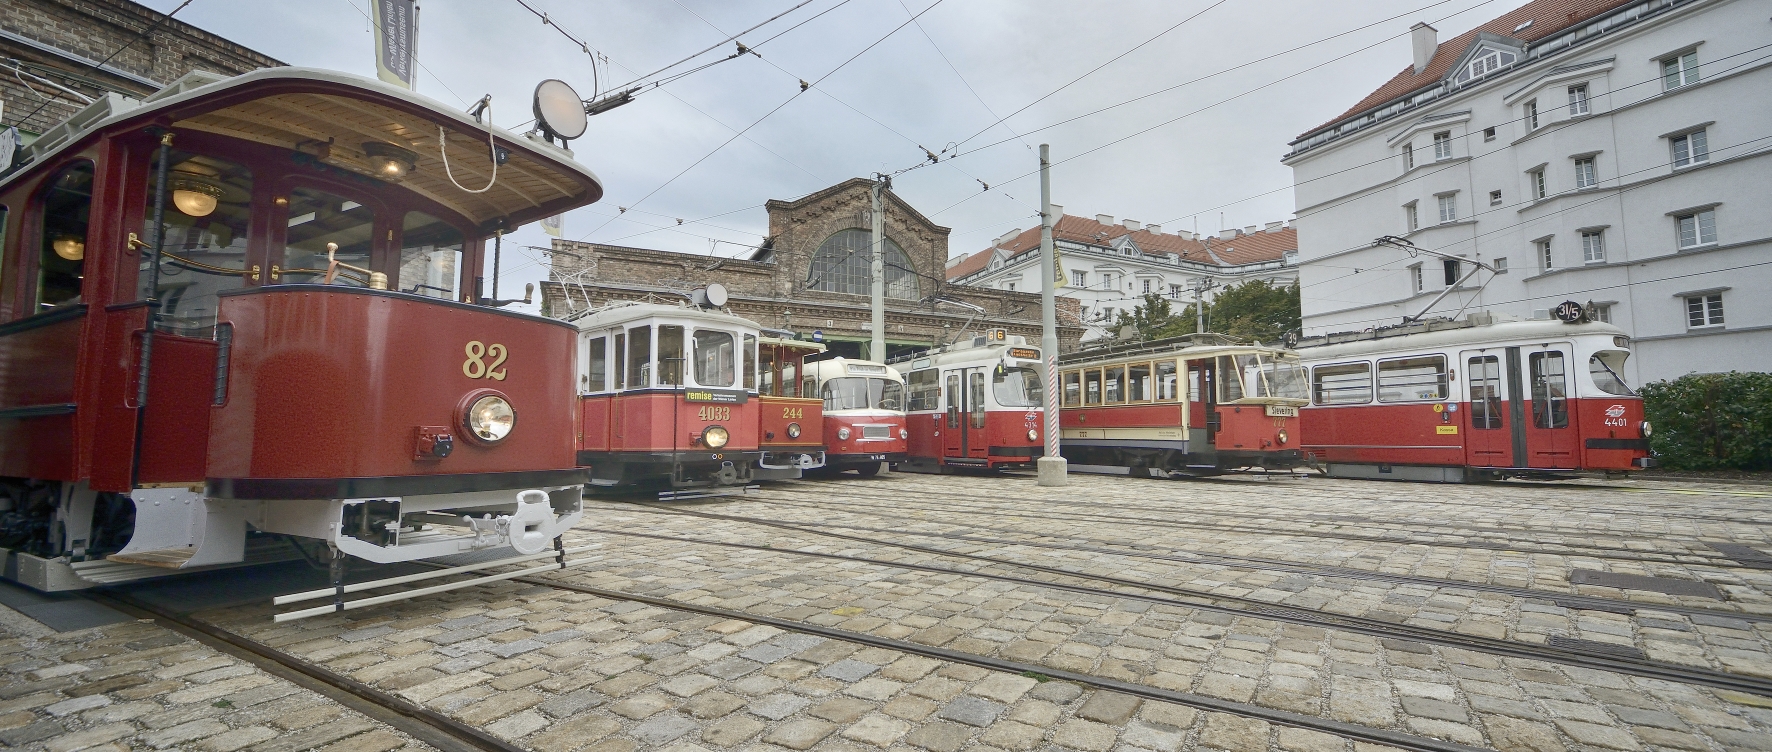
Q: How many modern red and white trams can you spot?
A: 2